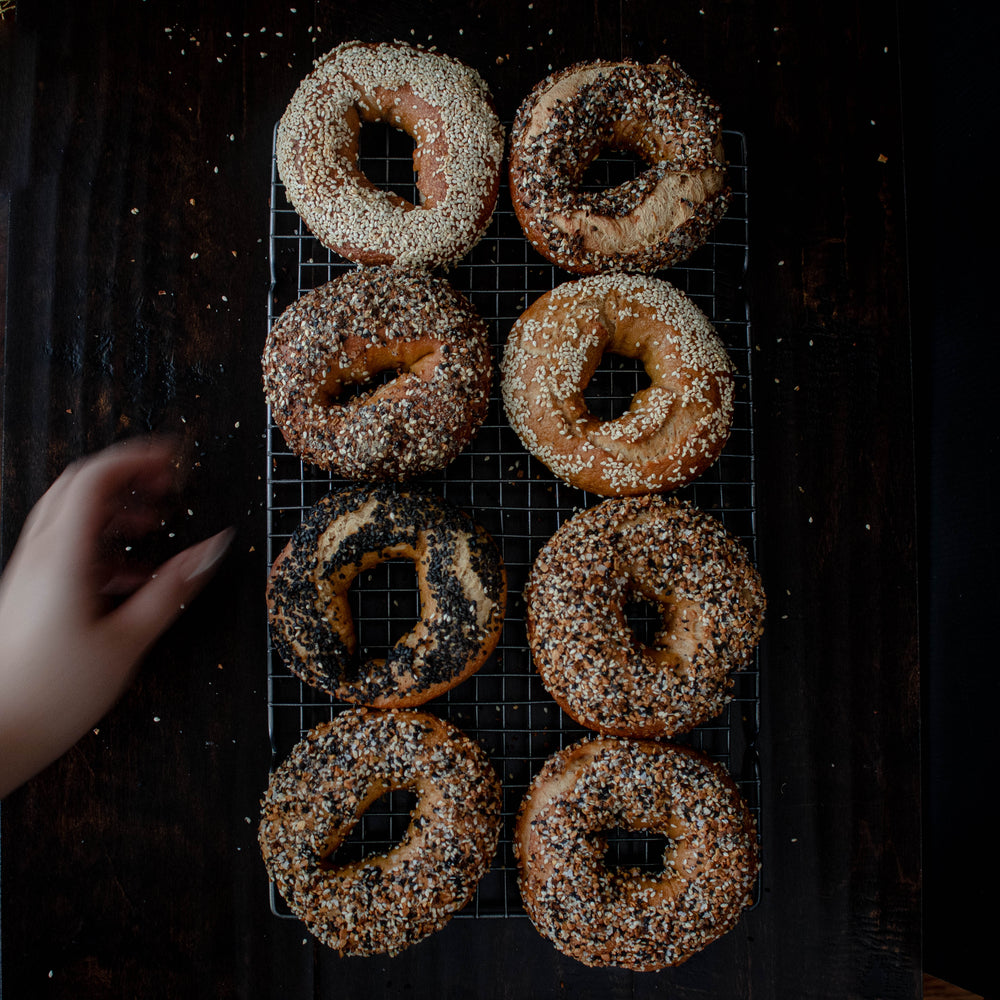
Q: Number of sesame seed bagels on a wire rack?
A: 2